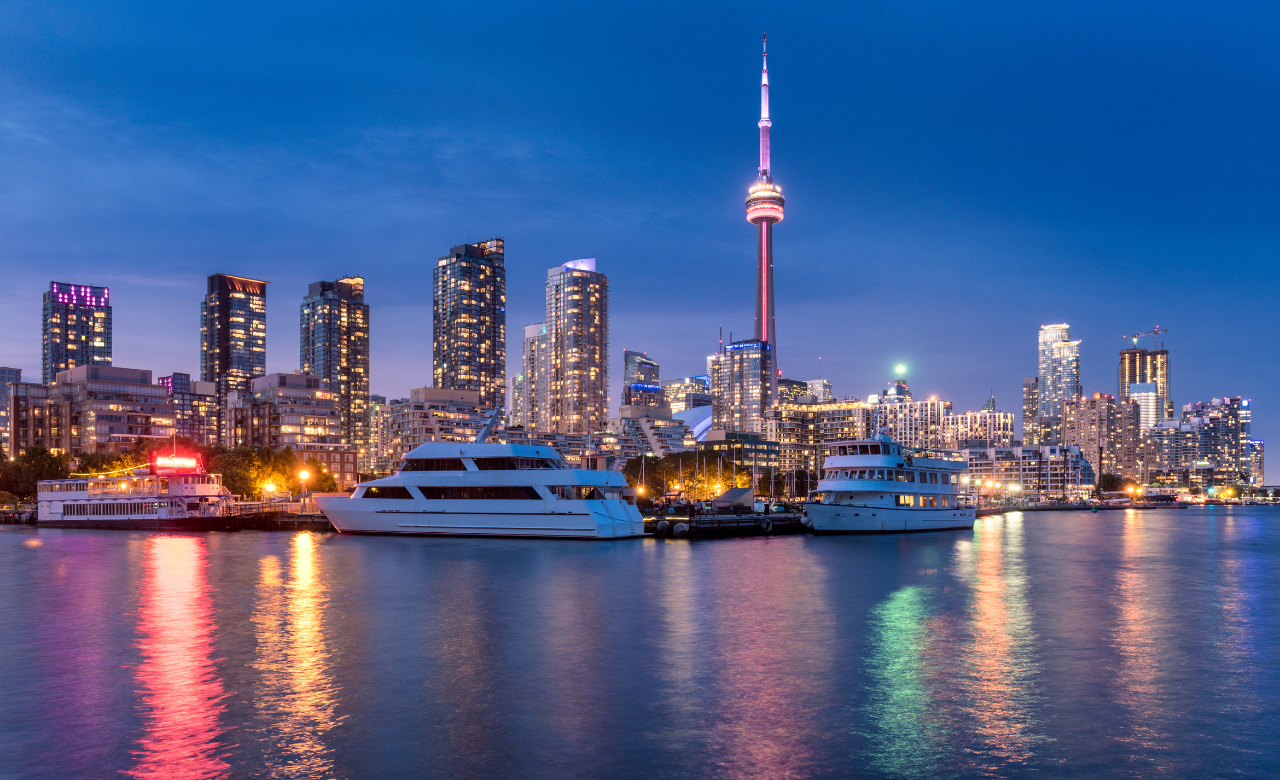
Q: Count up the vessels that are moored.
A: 3